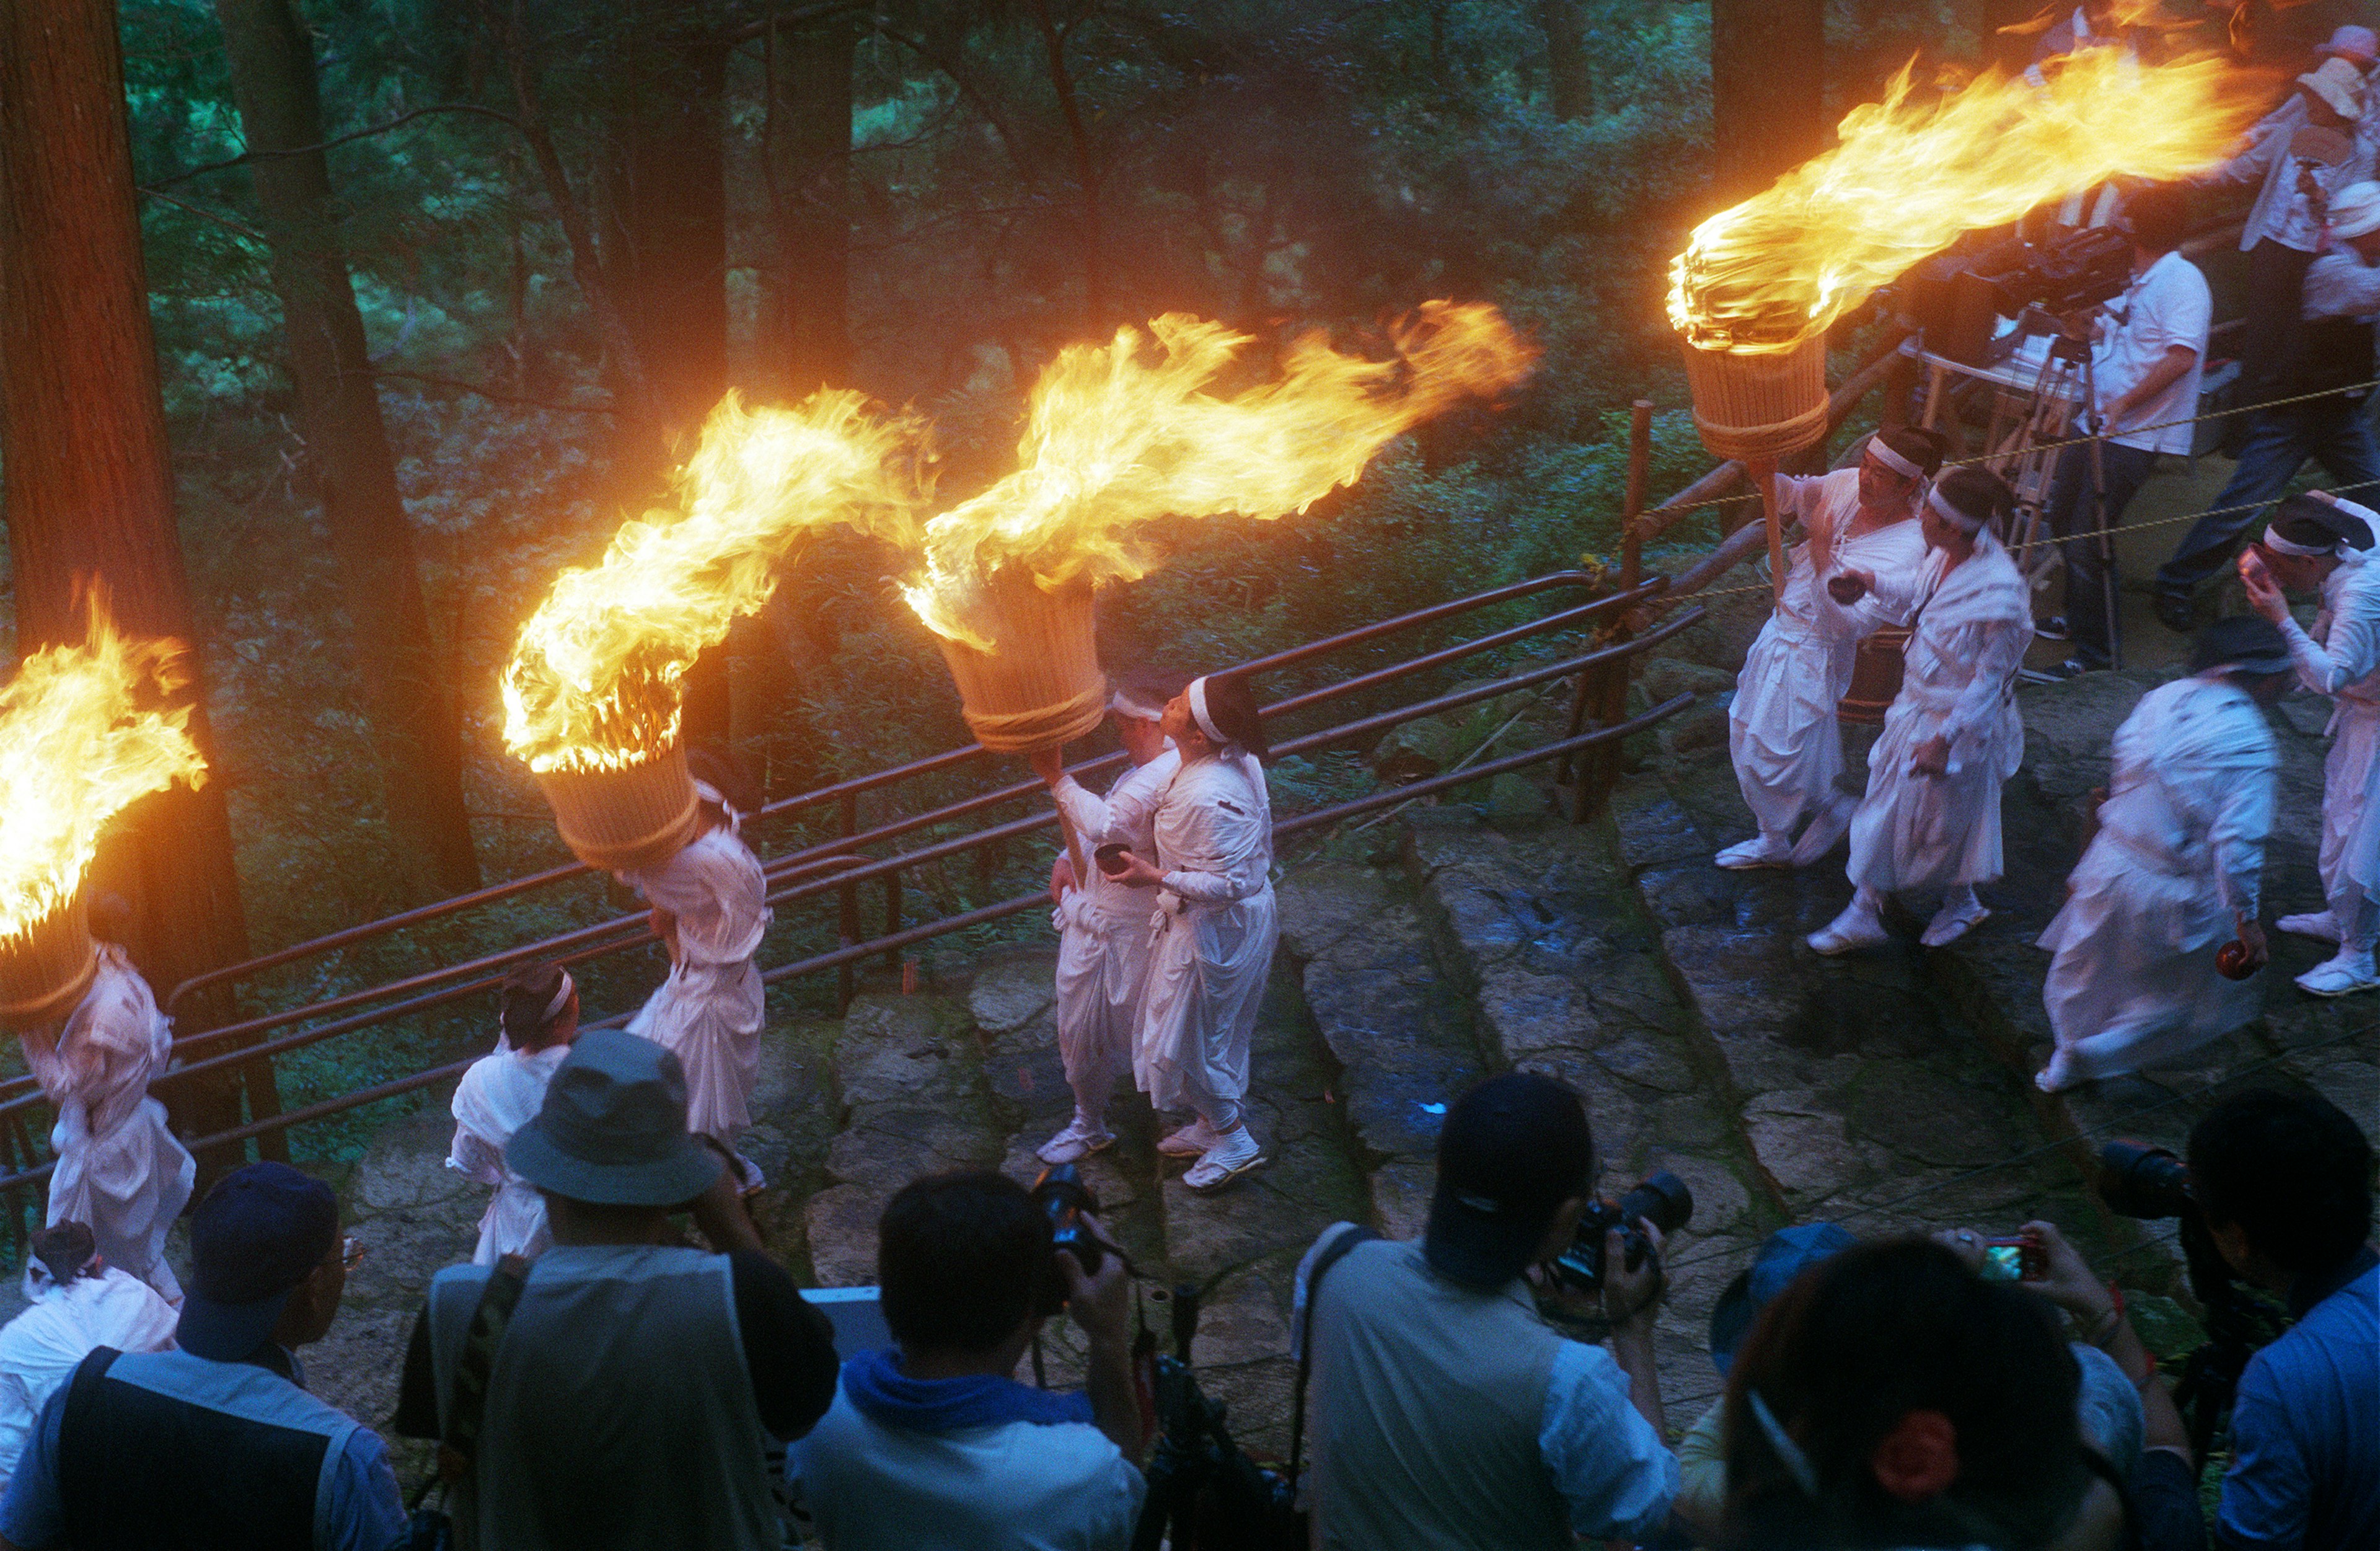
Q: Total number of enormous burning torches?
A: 4